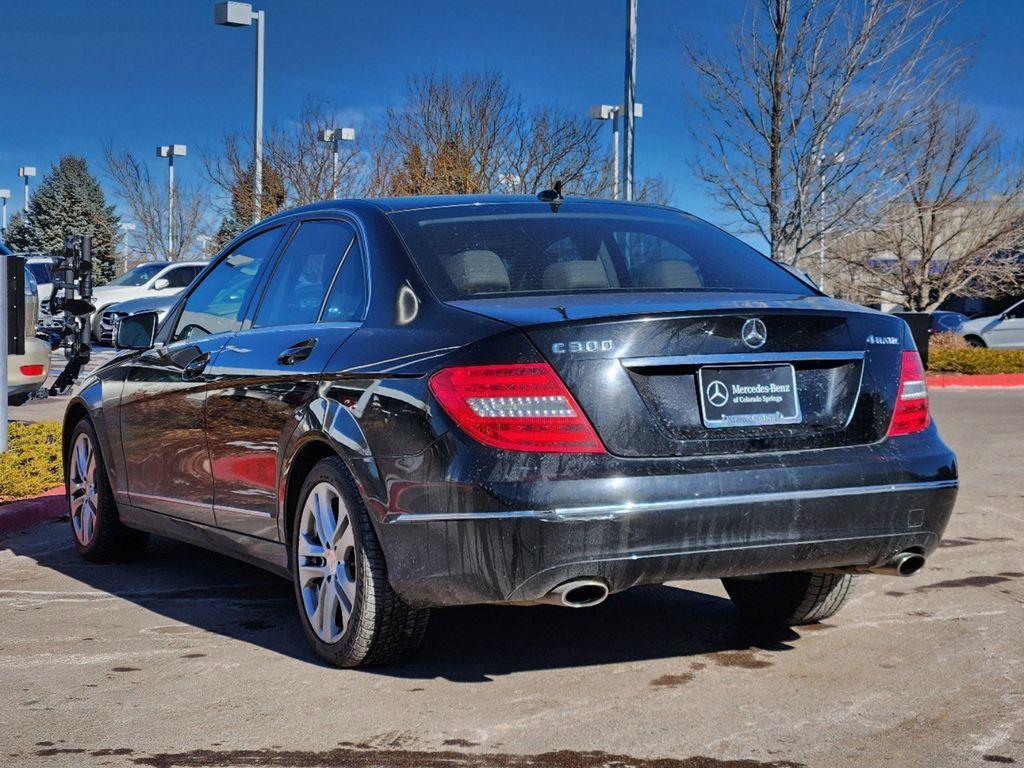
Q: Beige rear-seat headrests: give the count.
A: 3